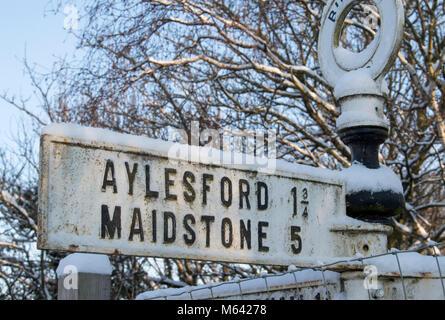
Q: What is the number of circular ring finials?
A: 1